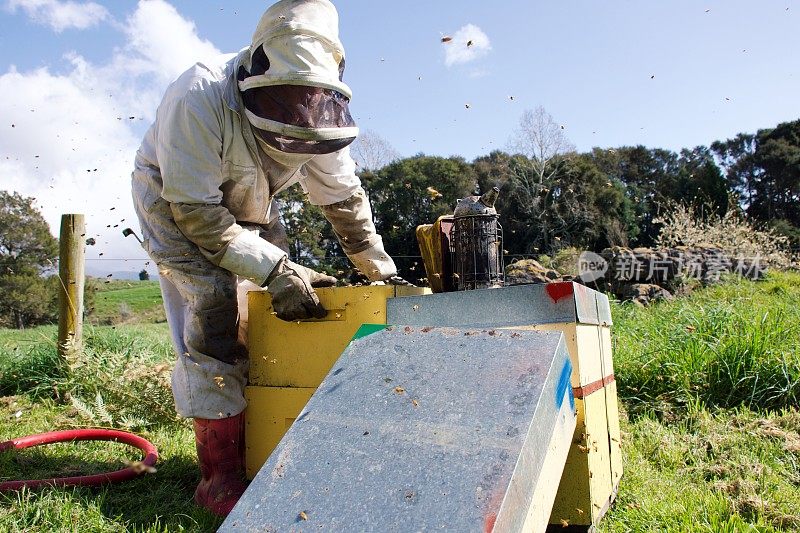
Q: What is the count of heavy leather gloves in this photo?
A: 2